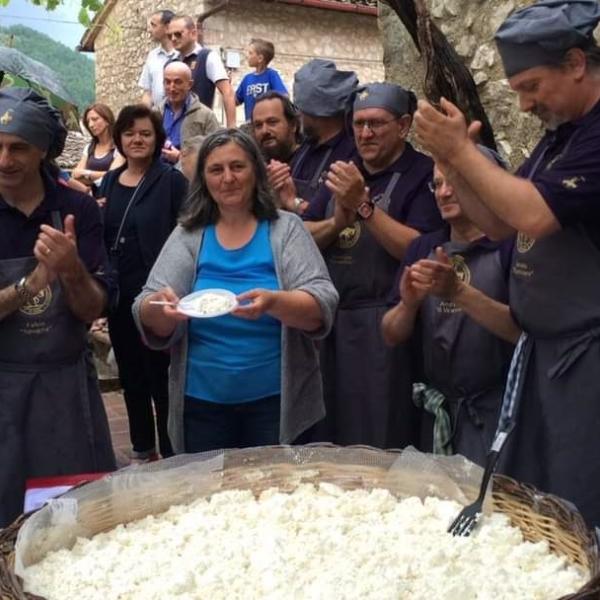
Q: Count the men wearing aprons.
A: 5